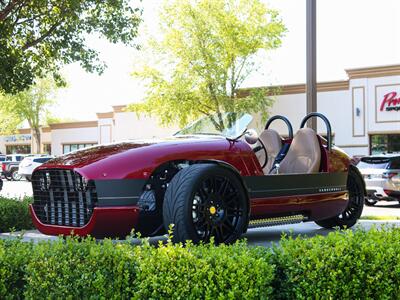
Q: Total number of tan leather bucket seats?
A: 2